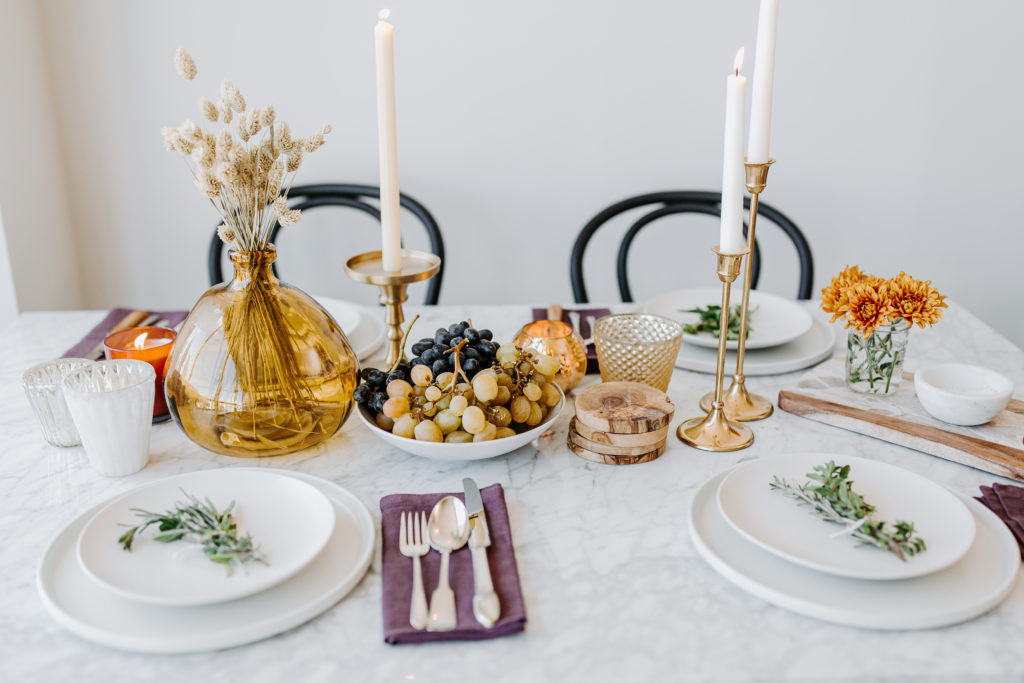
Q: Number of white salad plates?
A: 4